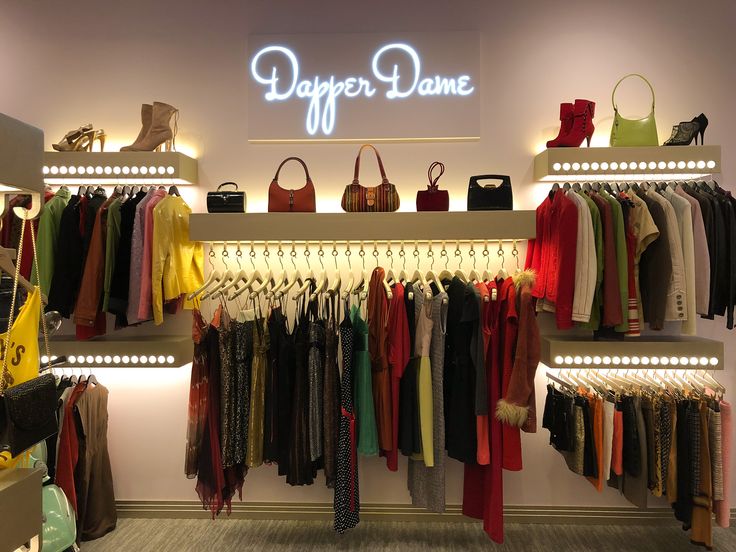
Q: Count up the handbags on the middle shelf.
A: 5